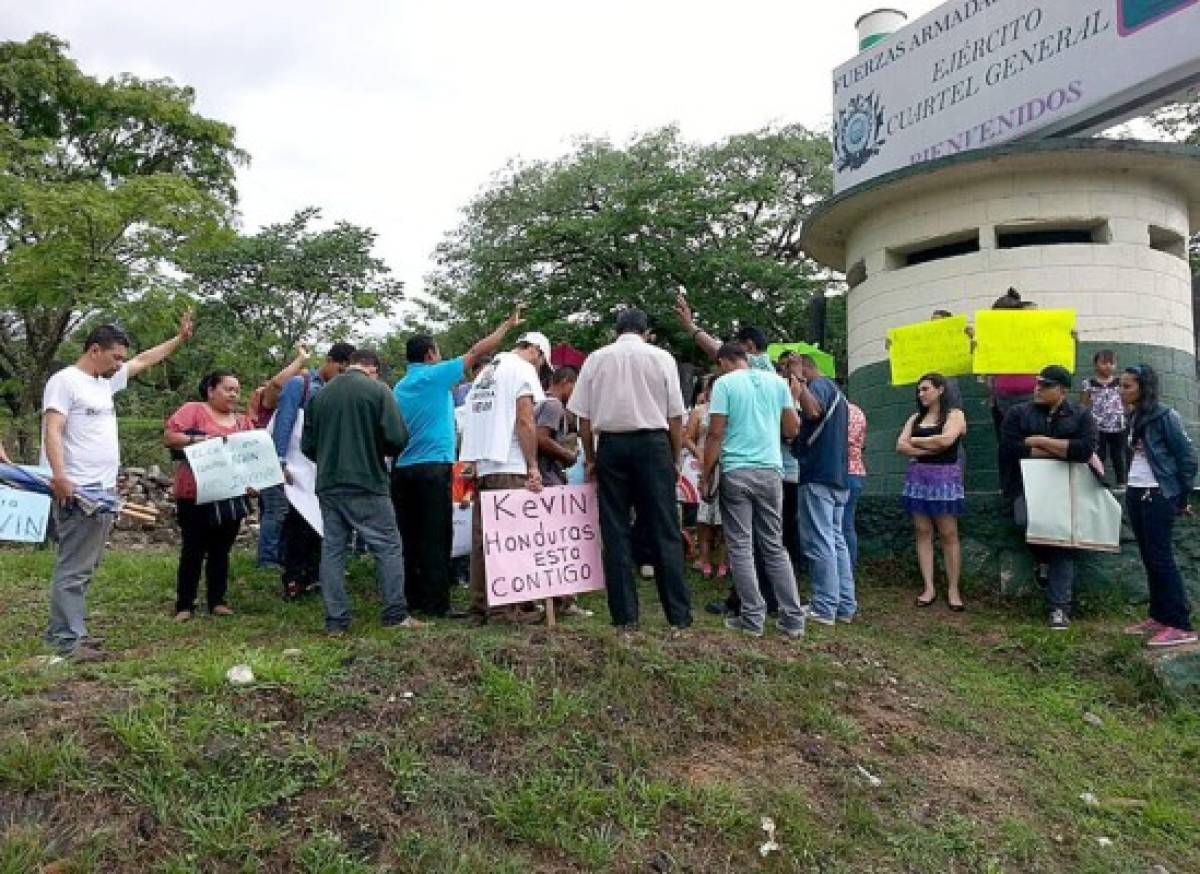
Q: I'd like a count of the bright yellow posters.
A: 2